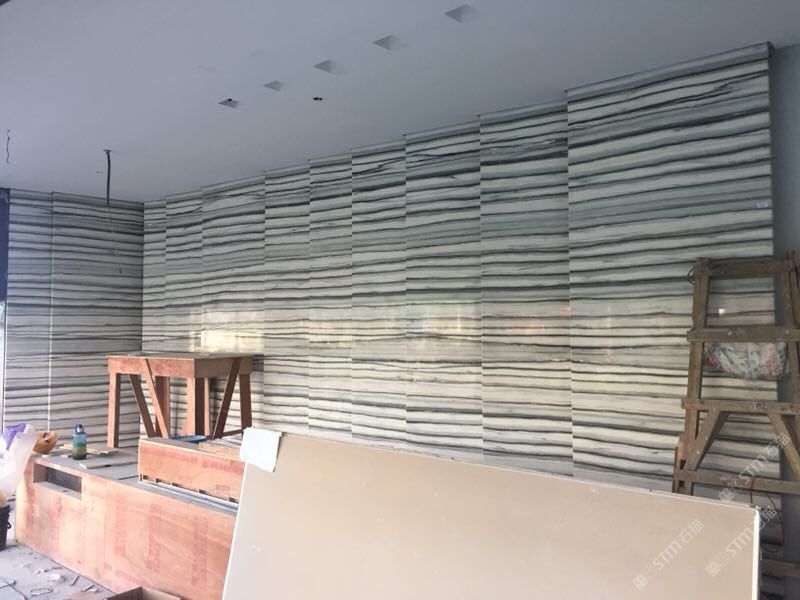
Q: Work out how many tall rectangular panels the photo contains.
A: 11